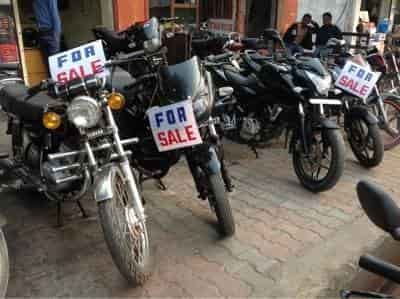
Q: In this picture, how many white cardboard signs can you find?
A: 3